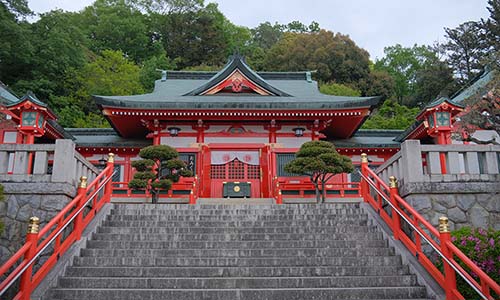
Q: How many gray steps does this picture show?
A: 12